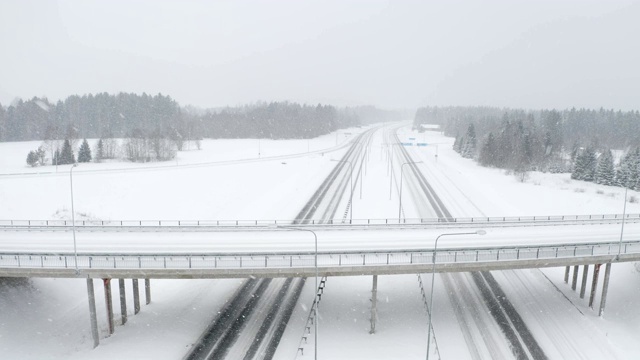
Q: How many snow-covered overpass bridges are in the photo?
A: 1